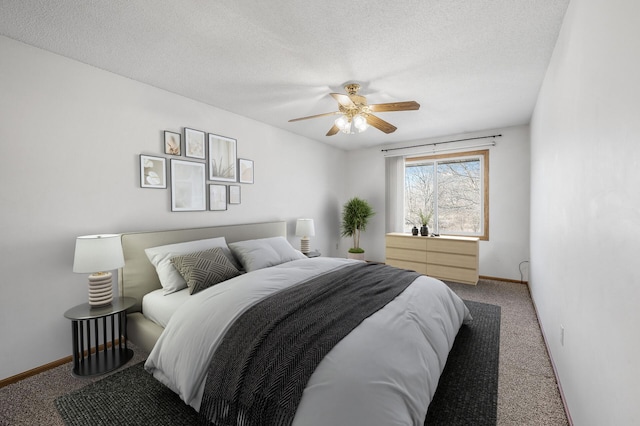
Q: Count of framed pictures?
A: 8